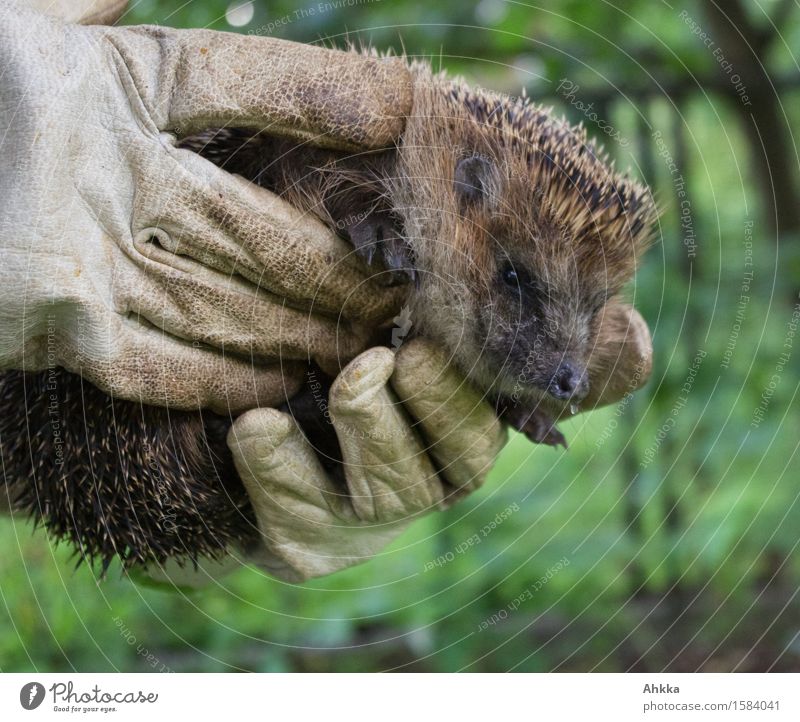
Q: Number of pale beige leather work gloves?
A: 2